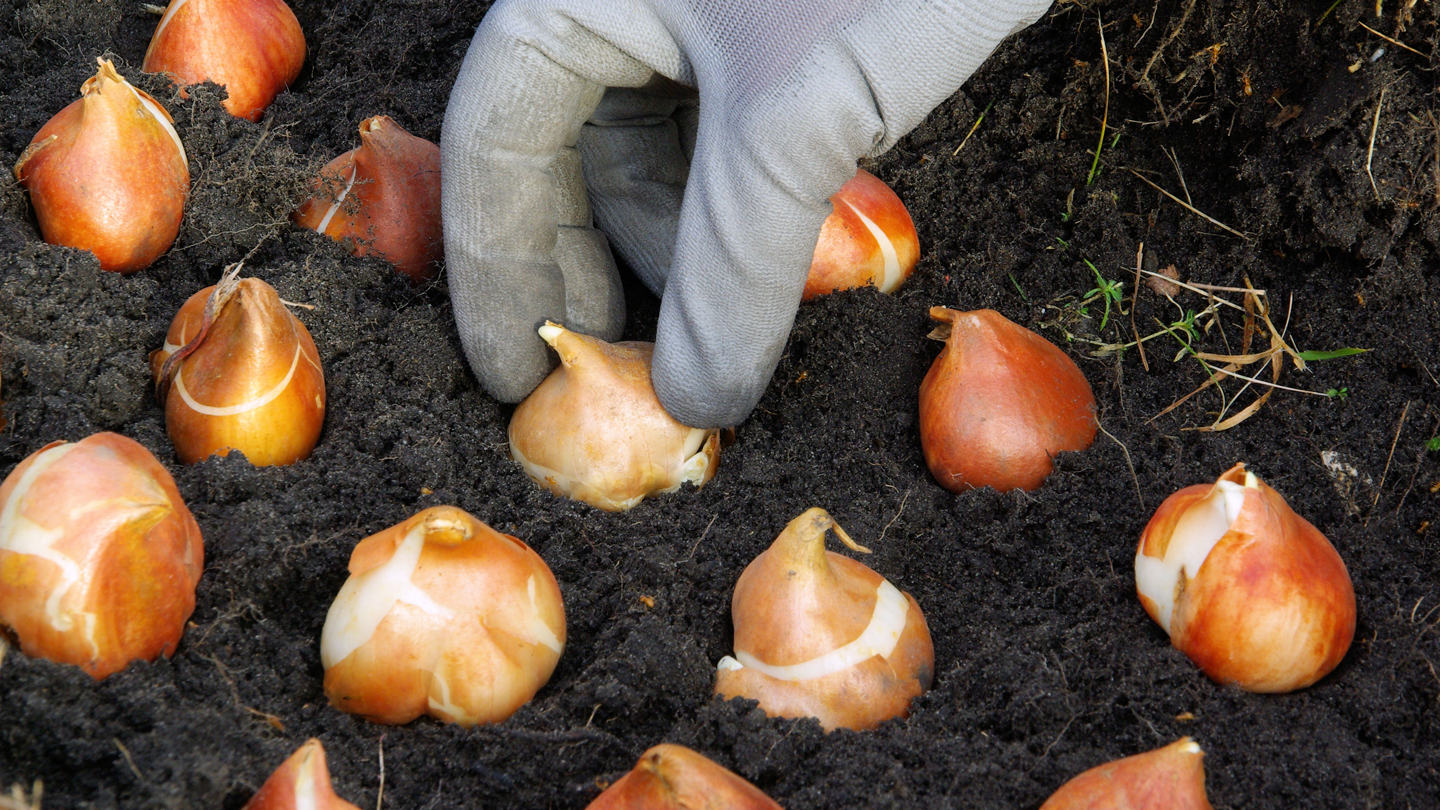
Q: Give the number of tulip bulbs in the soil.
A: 14